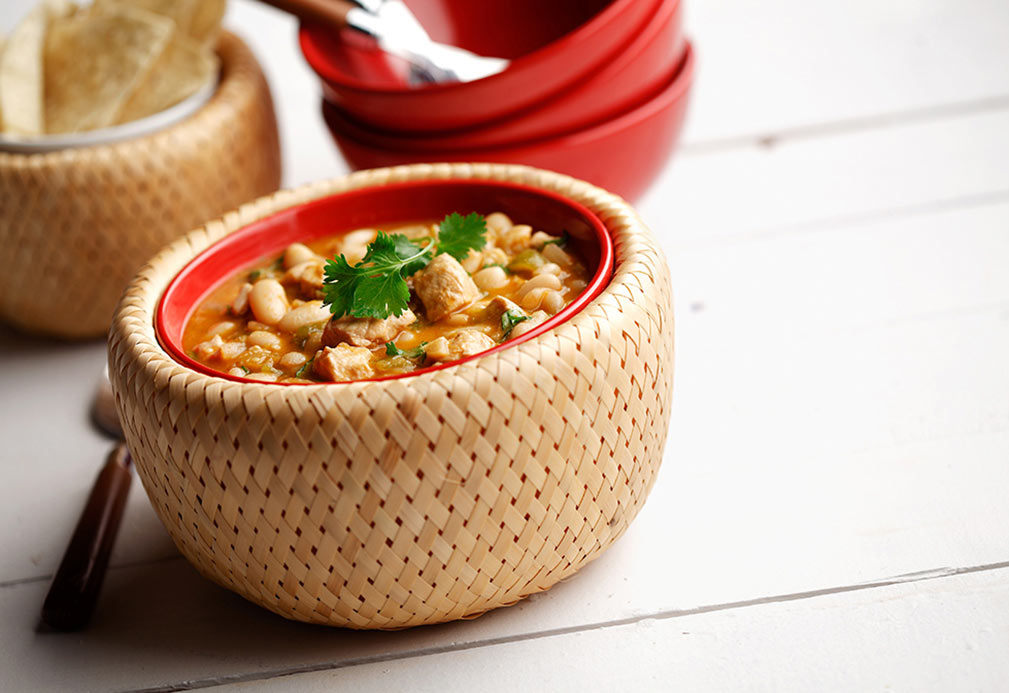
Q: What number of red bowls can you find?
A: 4